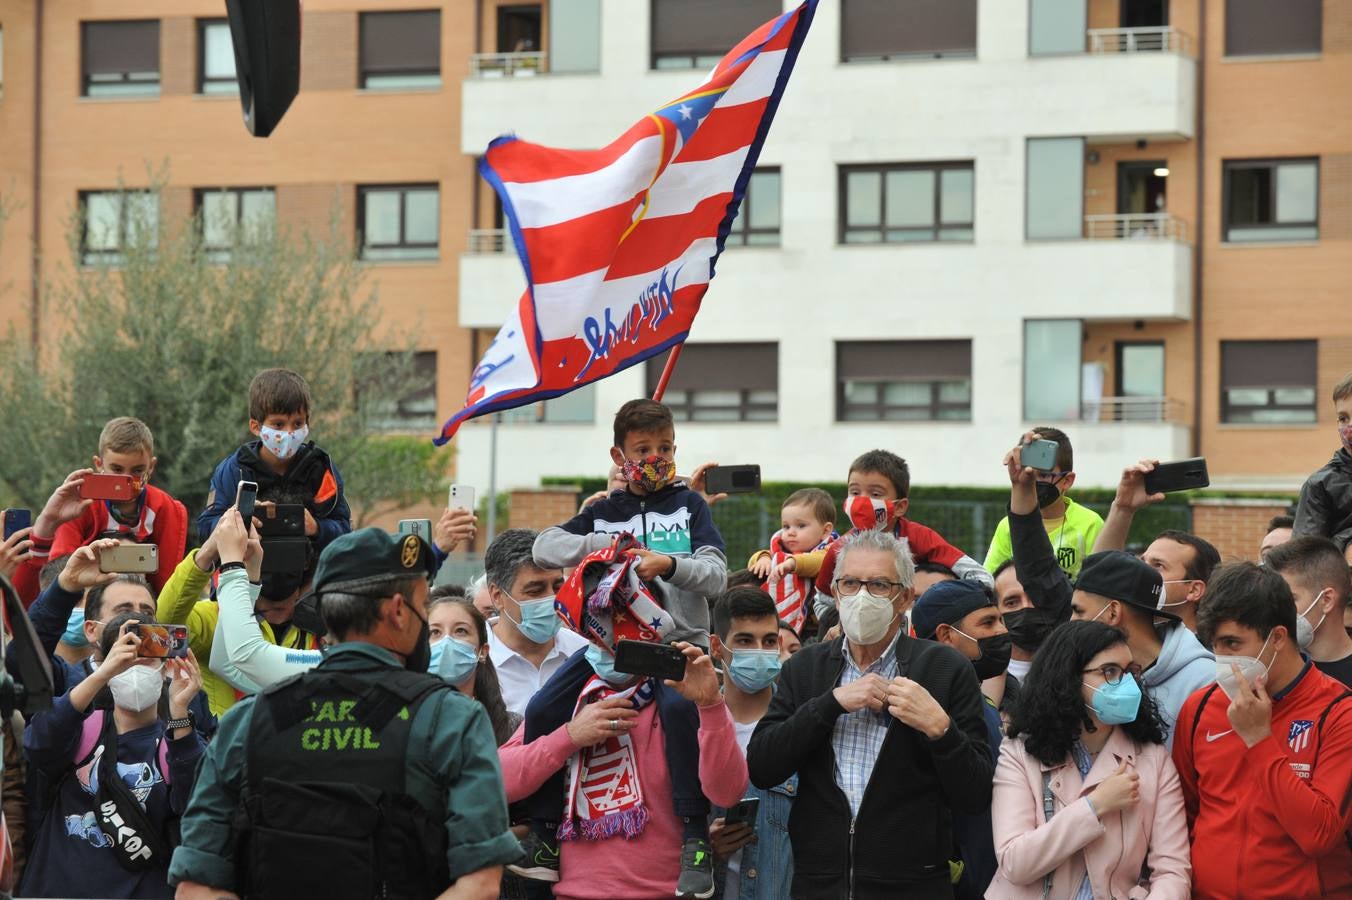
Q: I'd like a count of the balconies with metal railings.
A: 5